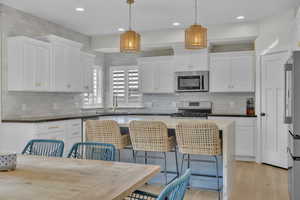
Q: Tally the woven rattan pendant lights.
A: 2